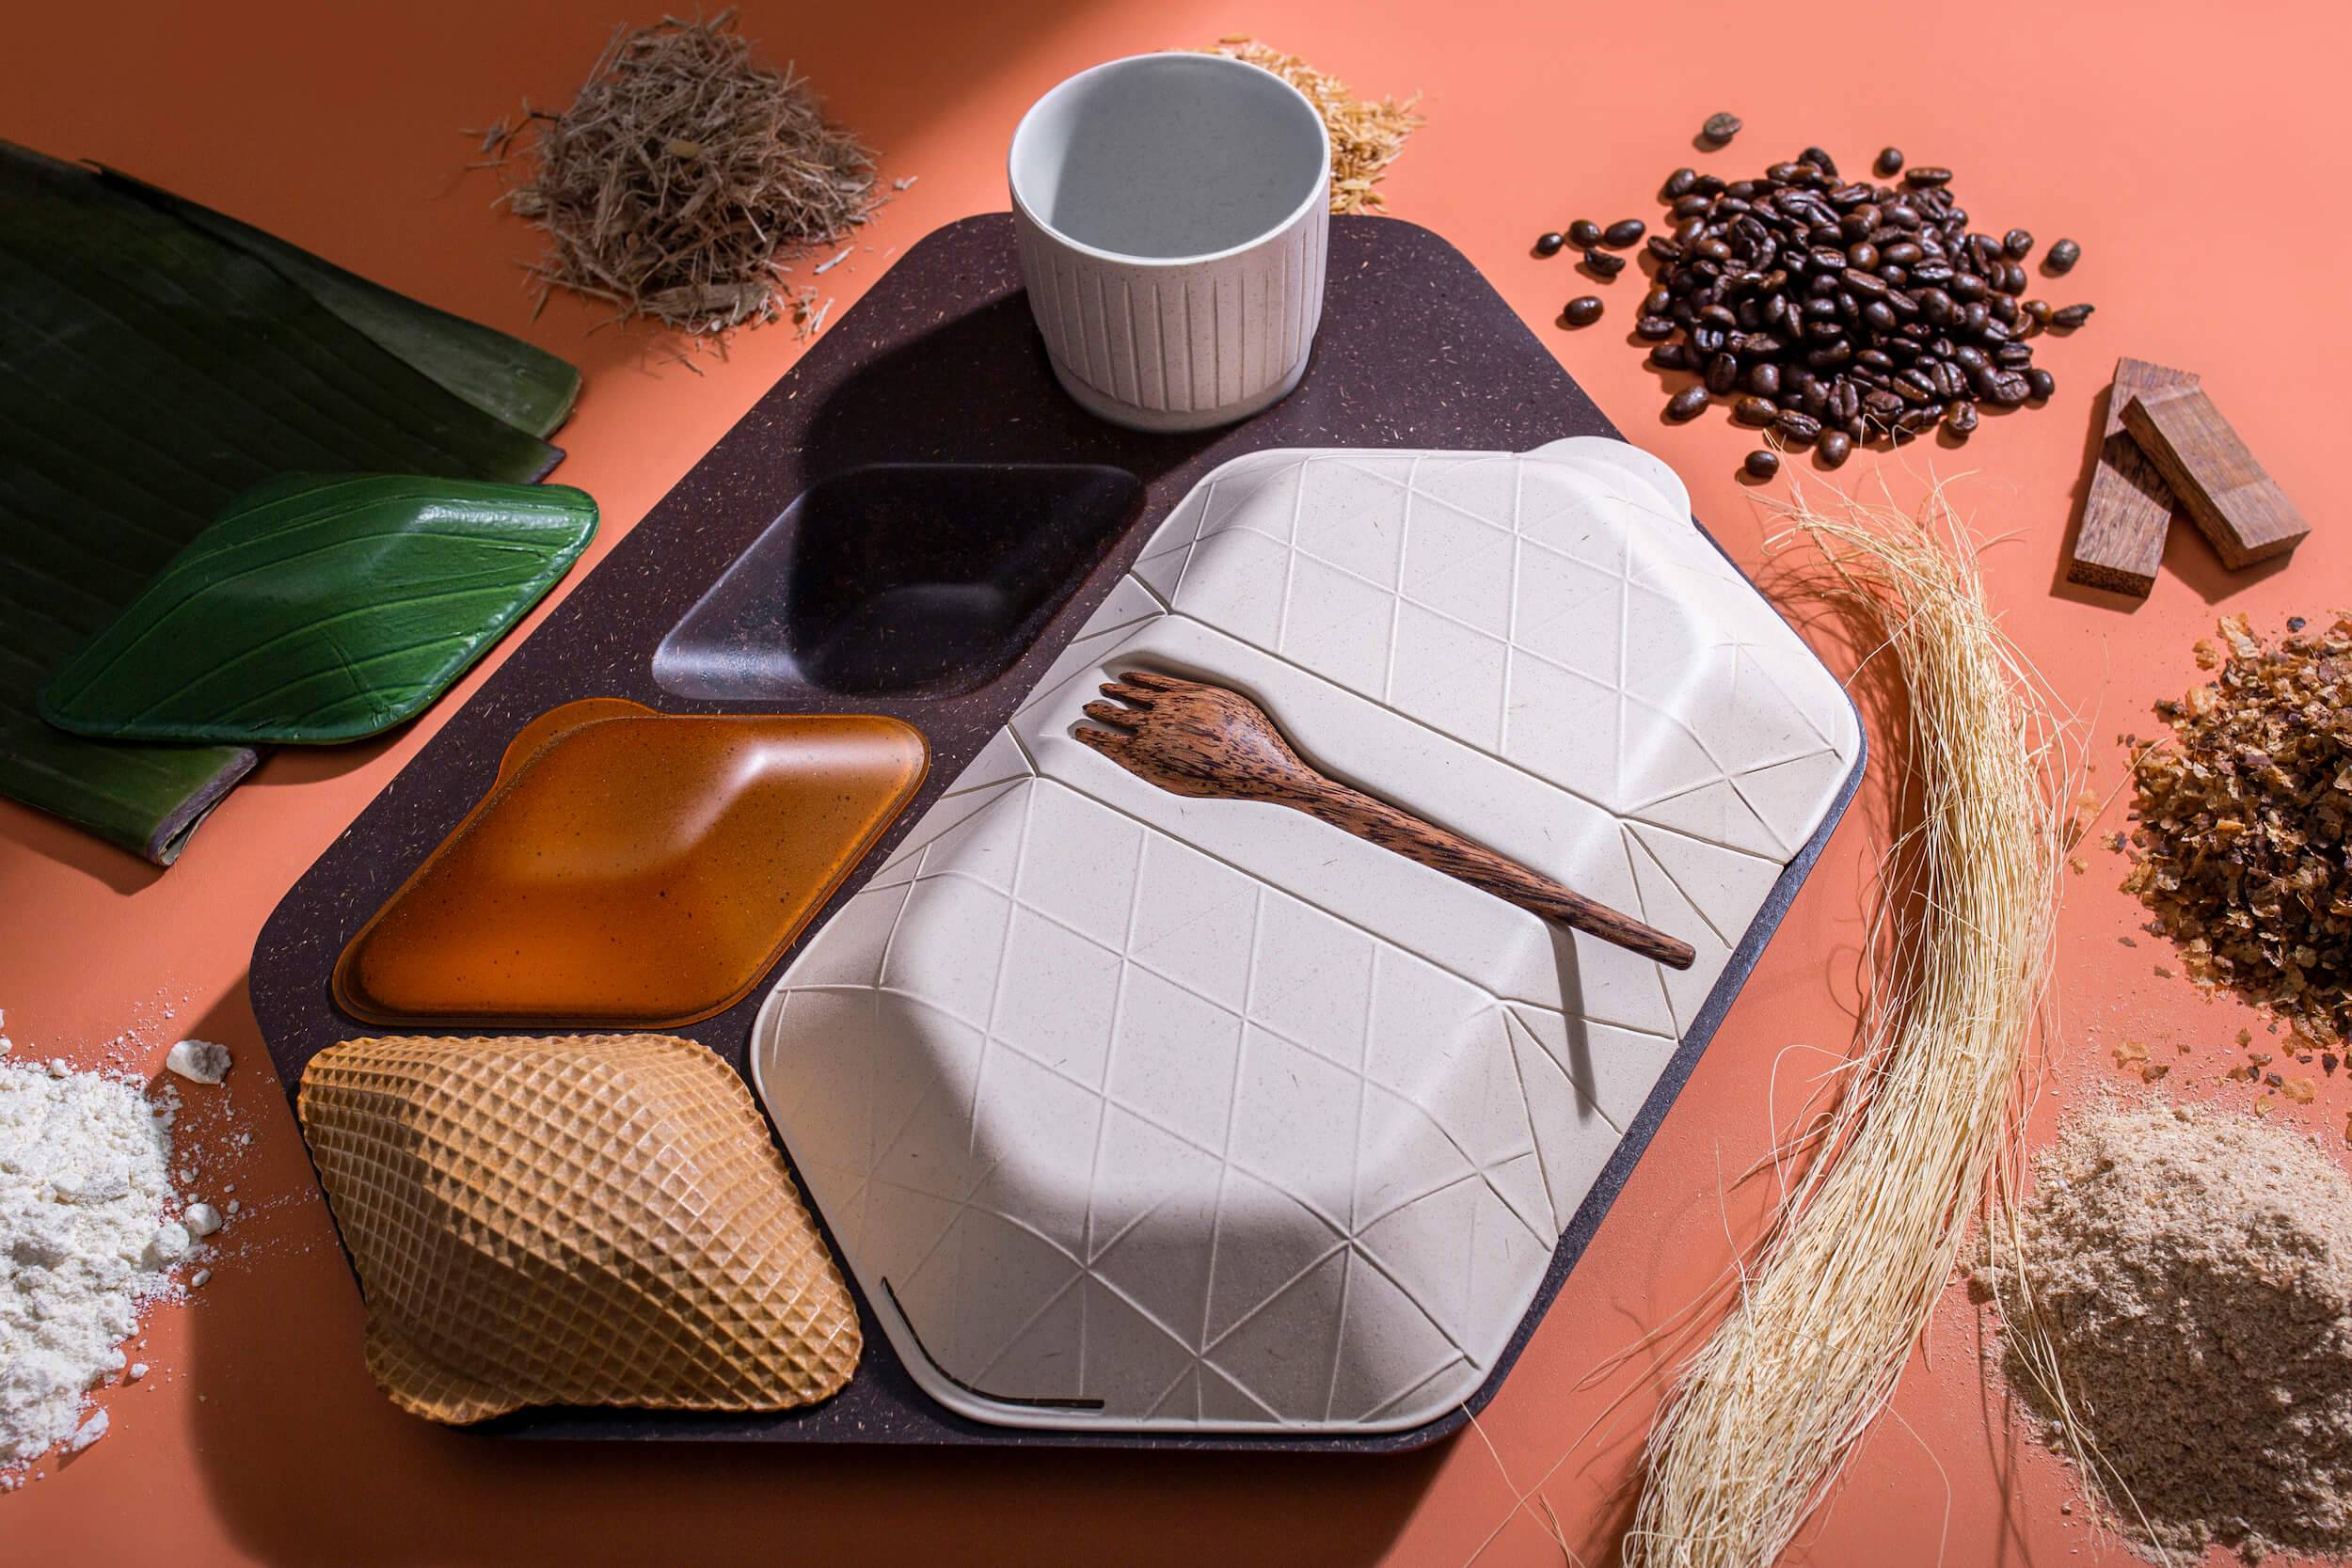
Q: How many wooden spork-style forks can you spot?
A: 1